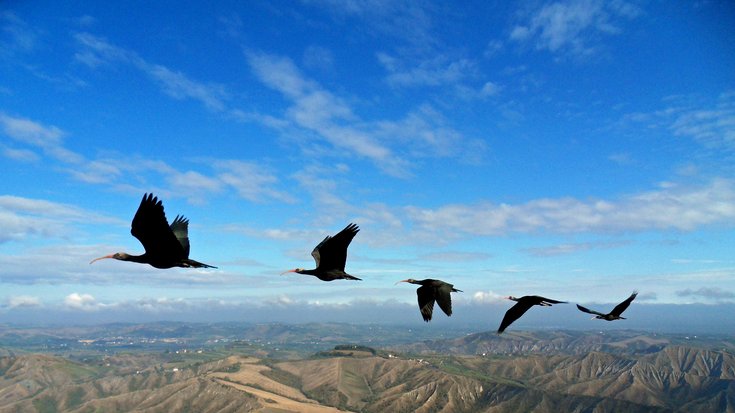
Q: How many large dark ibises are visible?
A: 5